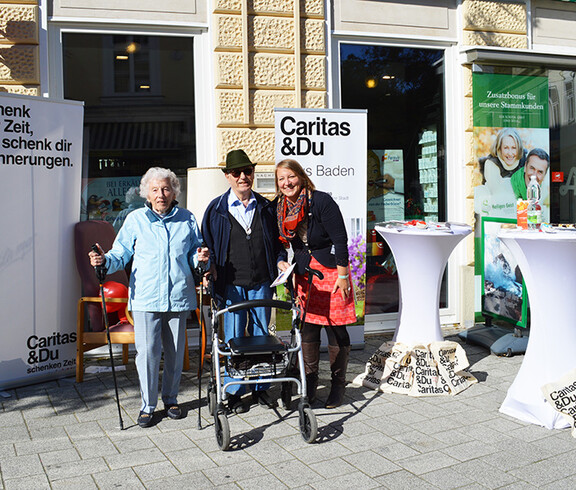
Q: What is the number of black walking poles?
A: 2